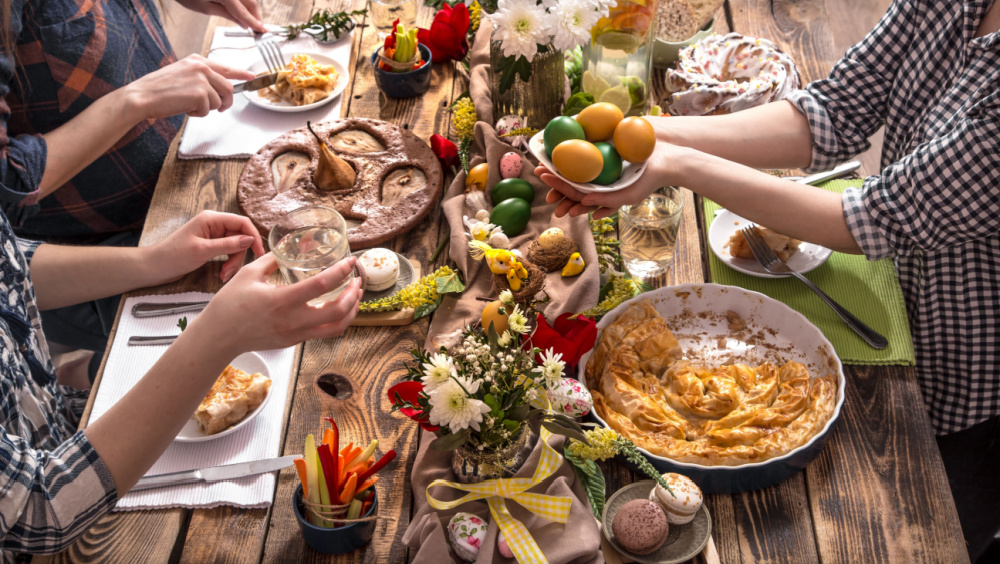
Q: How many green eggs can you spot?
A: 4